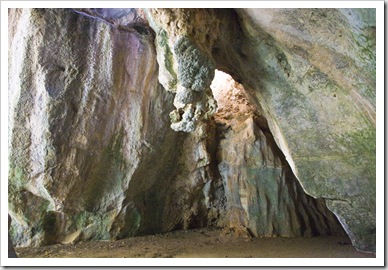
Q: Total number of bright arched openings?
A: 1